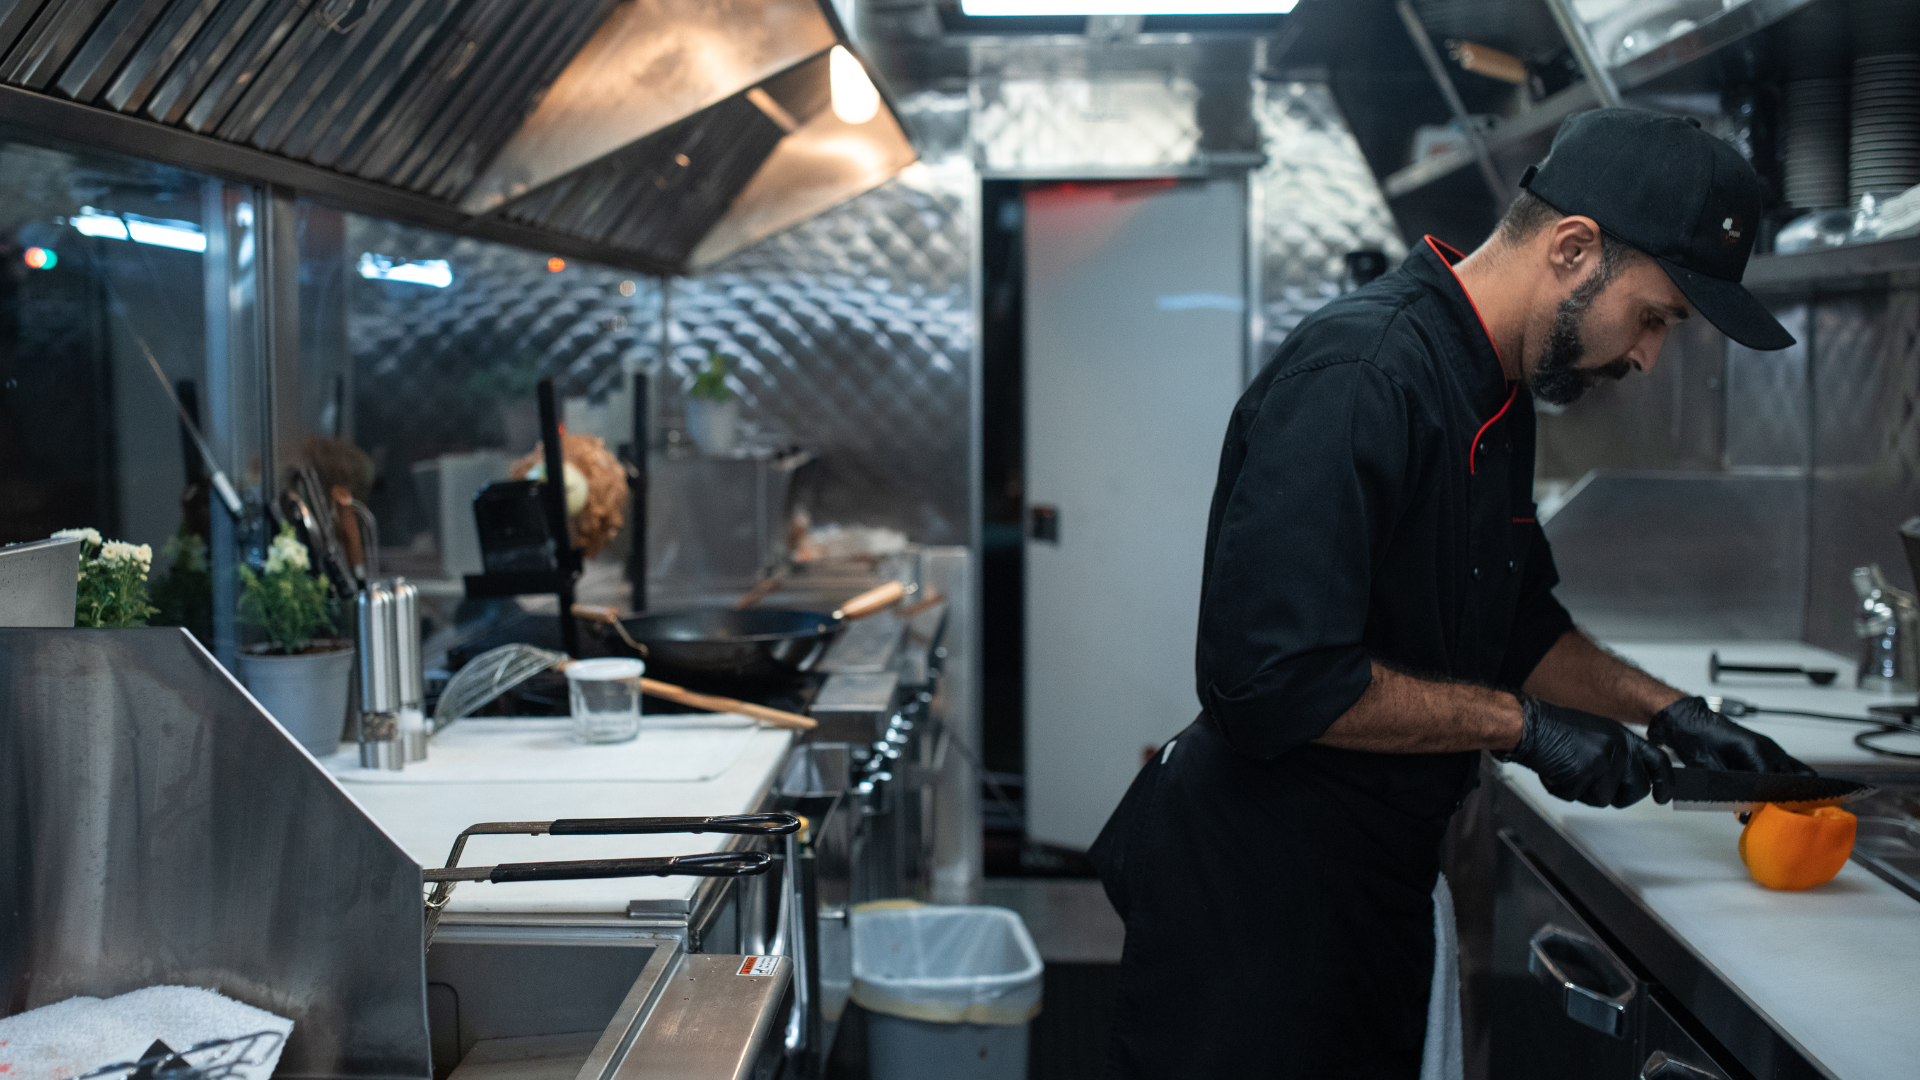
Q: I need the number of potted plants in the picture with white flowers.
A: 2